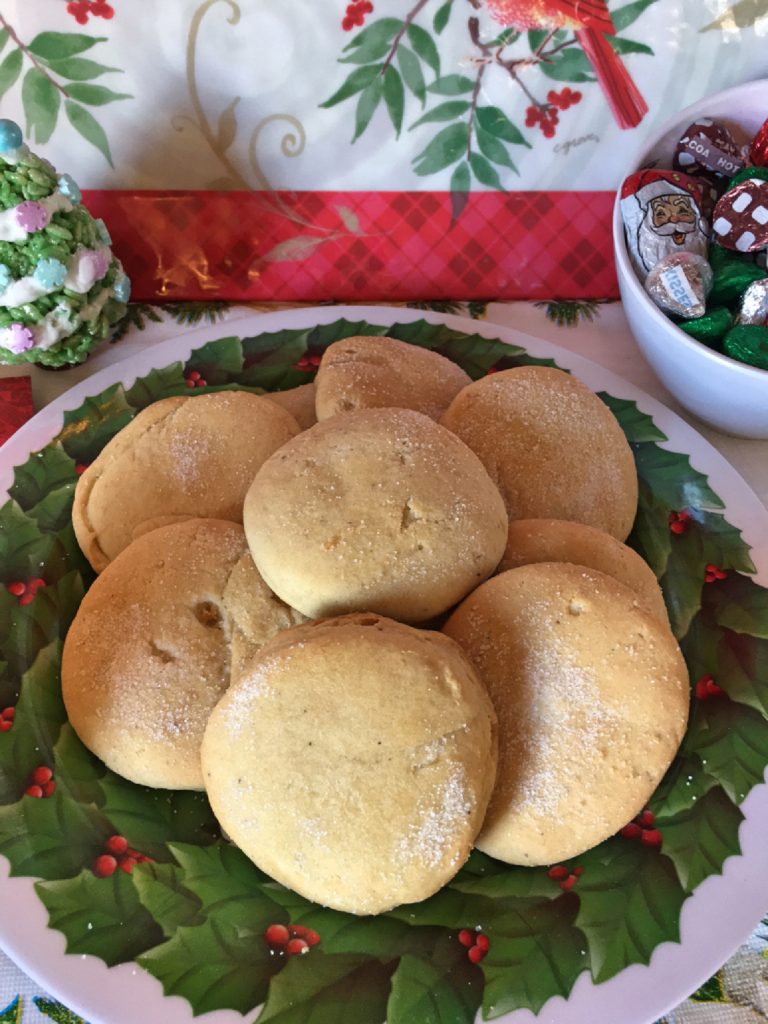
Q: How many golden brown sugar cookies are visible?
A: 9